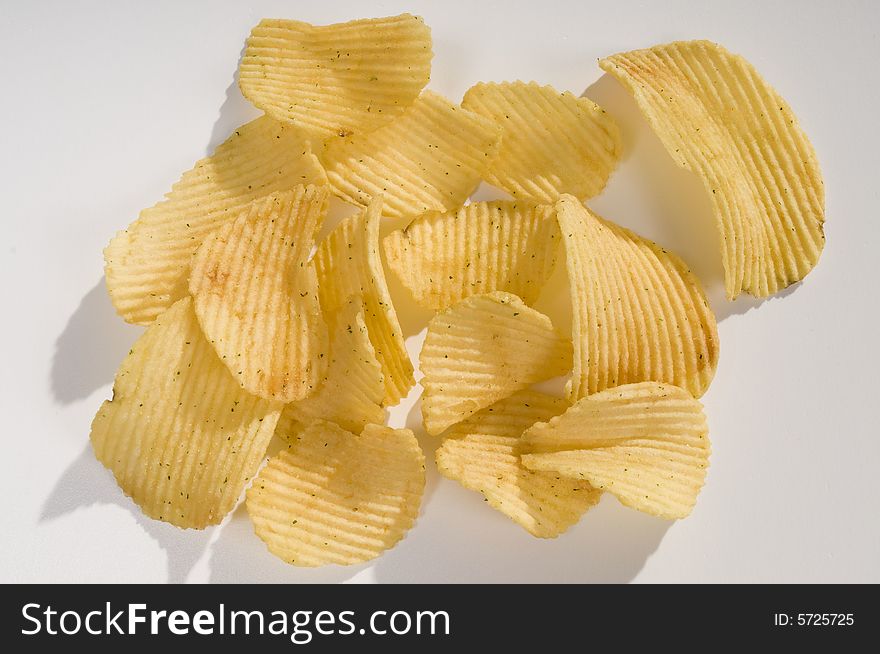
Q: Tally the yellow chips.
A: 15